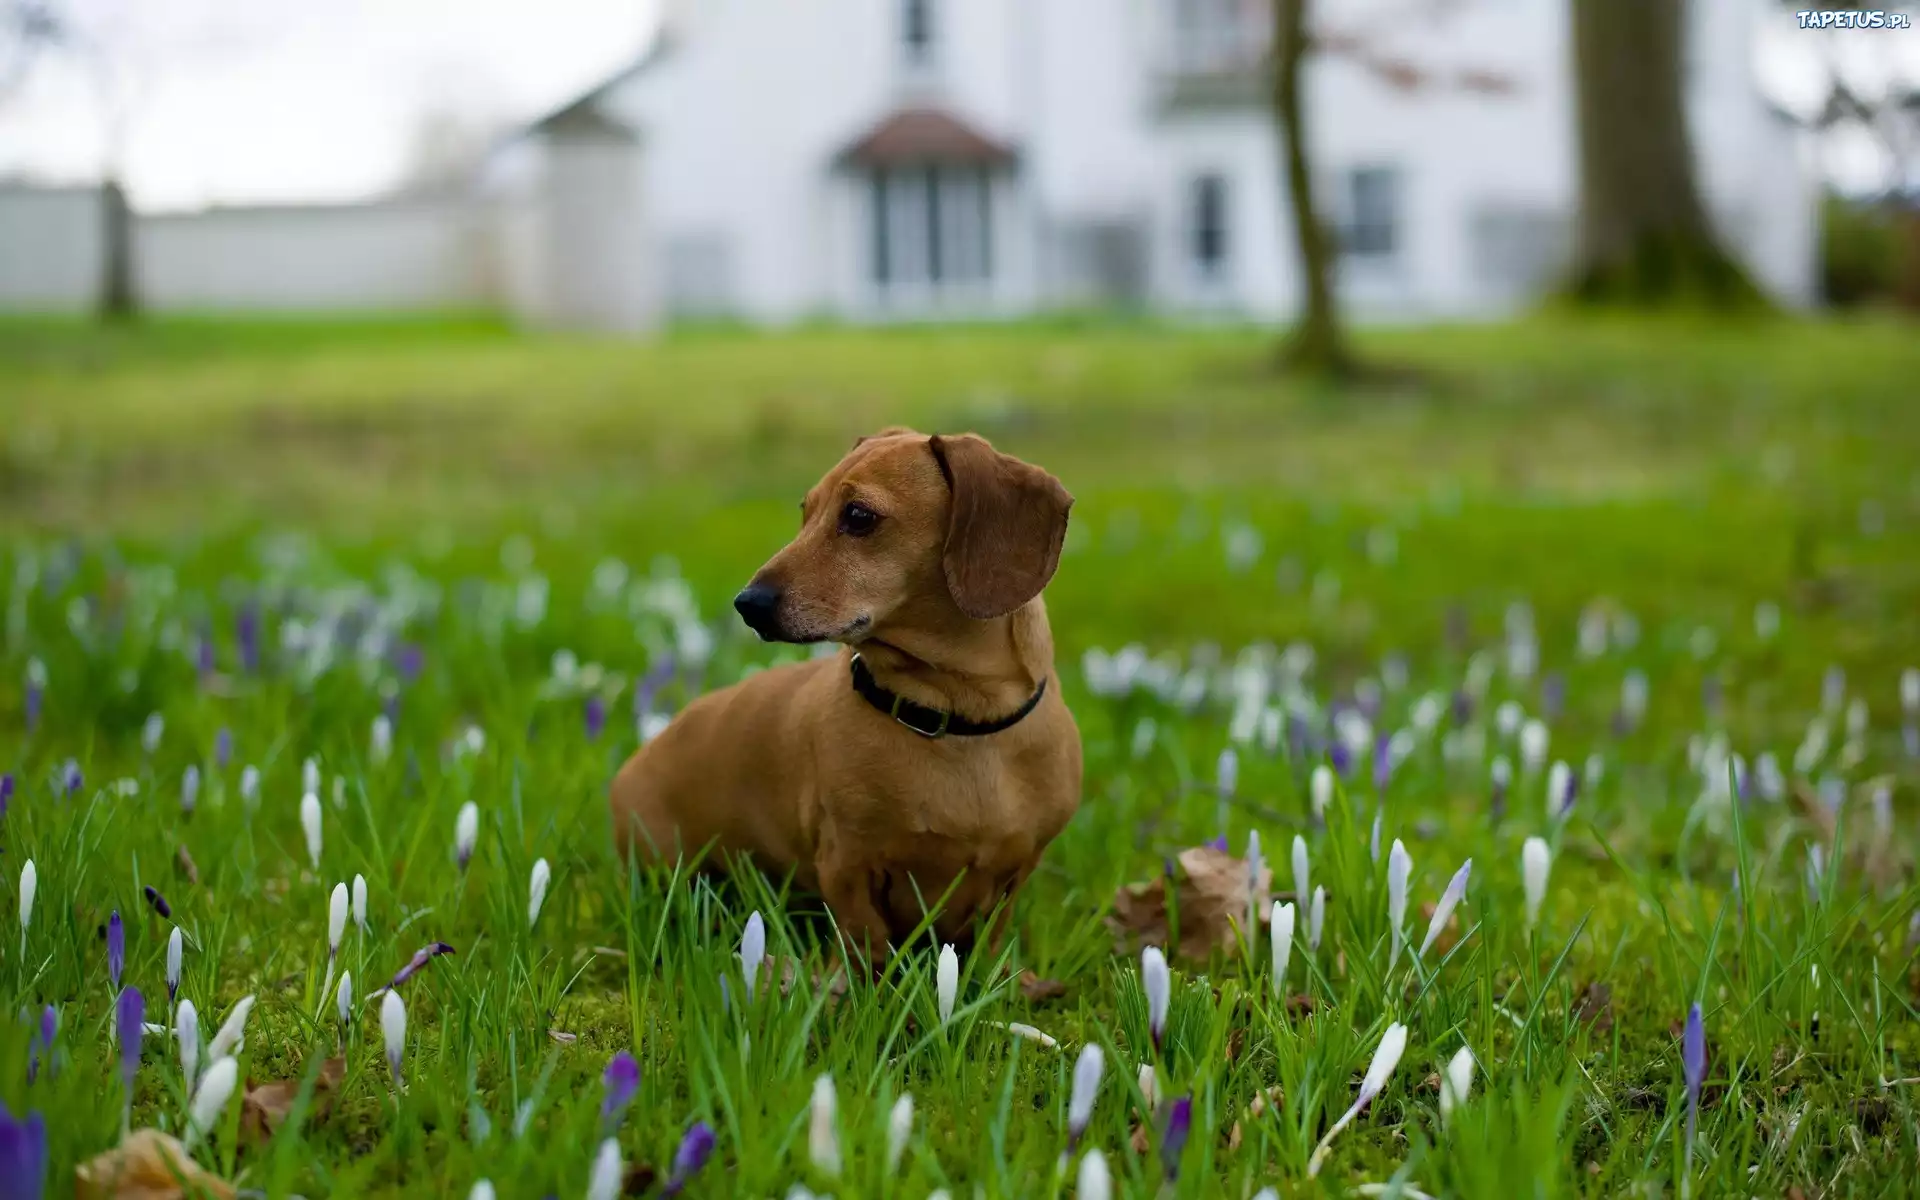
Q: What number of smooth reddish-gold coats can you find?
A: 1